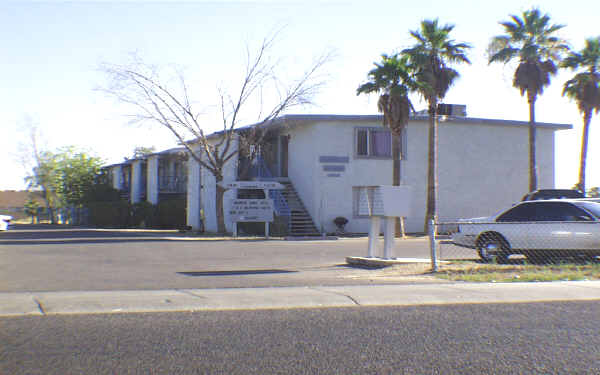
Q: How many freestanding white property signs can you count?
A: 1